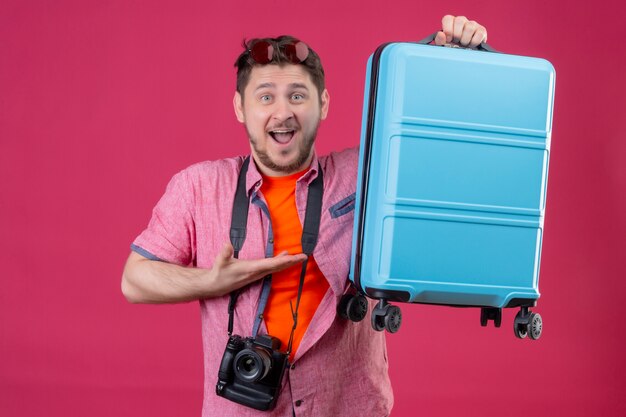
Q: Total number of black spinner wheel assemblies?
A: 4